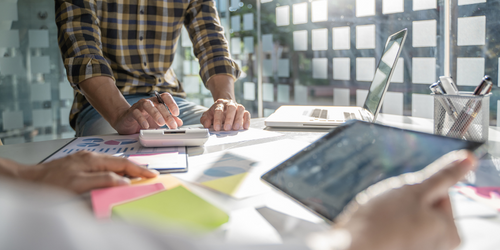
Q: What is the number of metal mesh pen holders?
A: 1